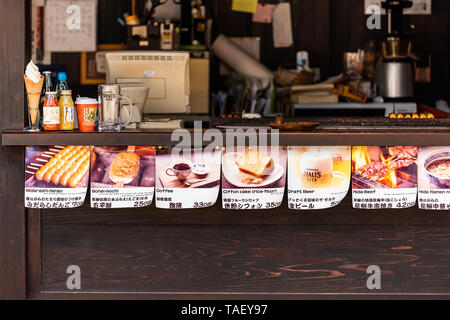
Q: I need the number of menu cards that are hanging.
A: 7